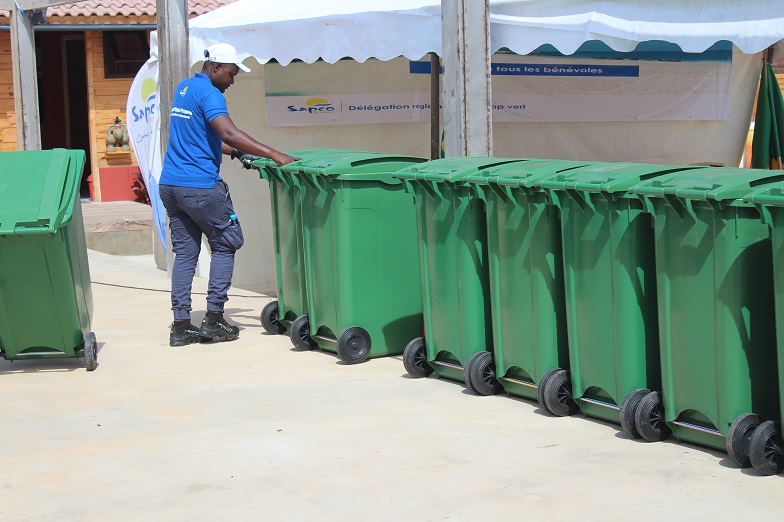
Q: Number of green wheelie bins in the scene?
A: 8